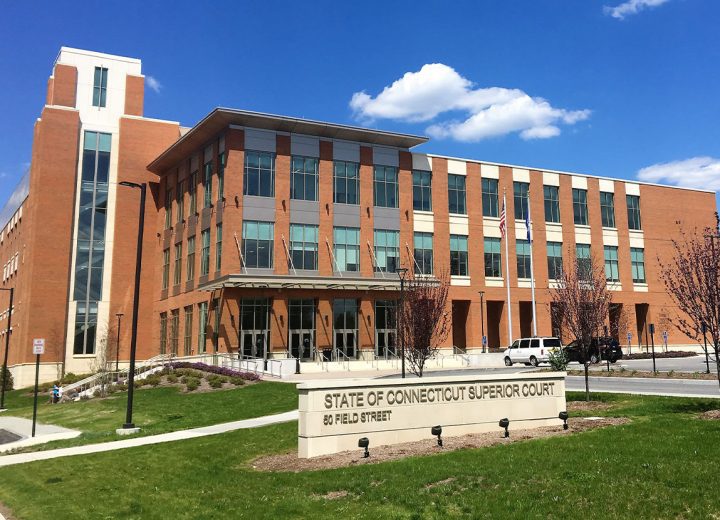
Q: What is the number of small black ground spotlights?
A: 4